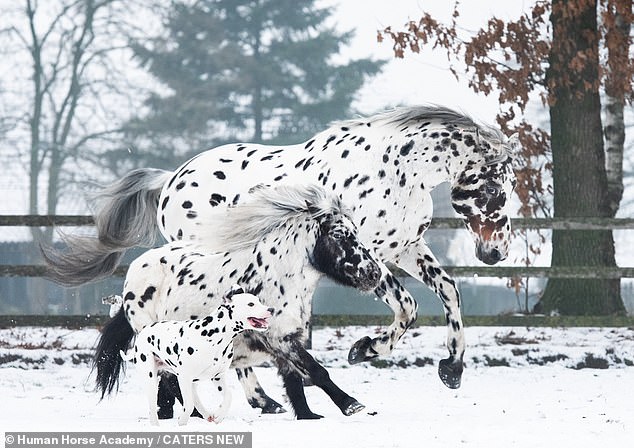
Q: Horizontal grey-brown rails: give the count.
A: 3